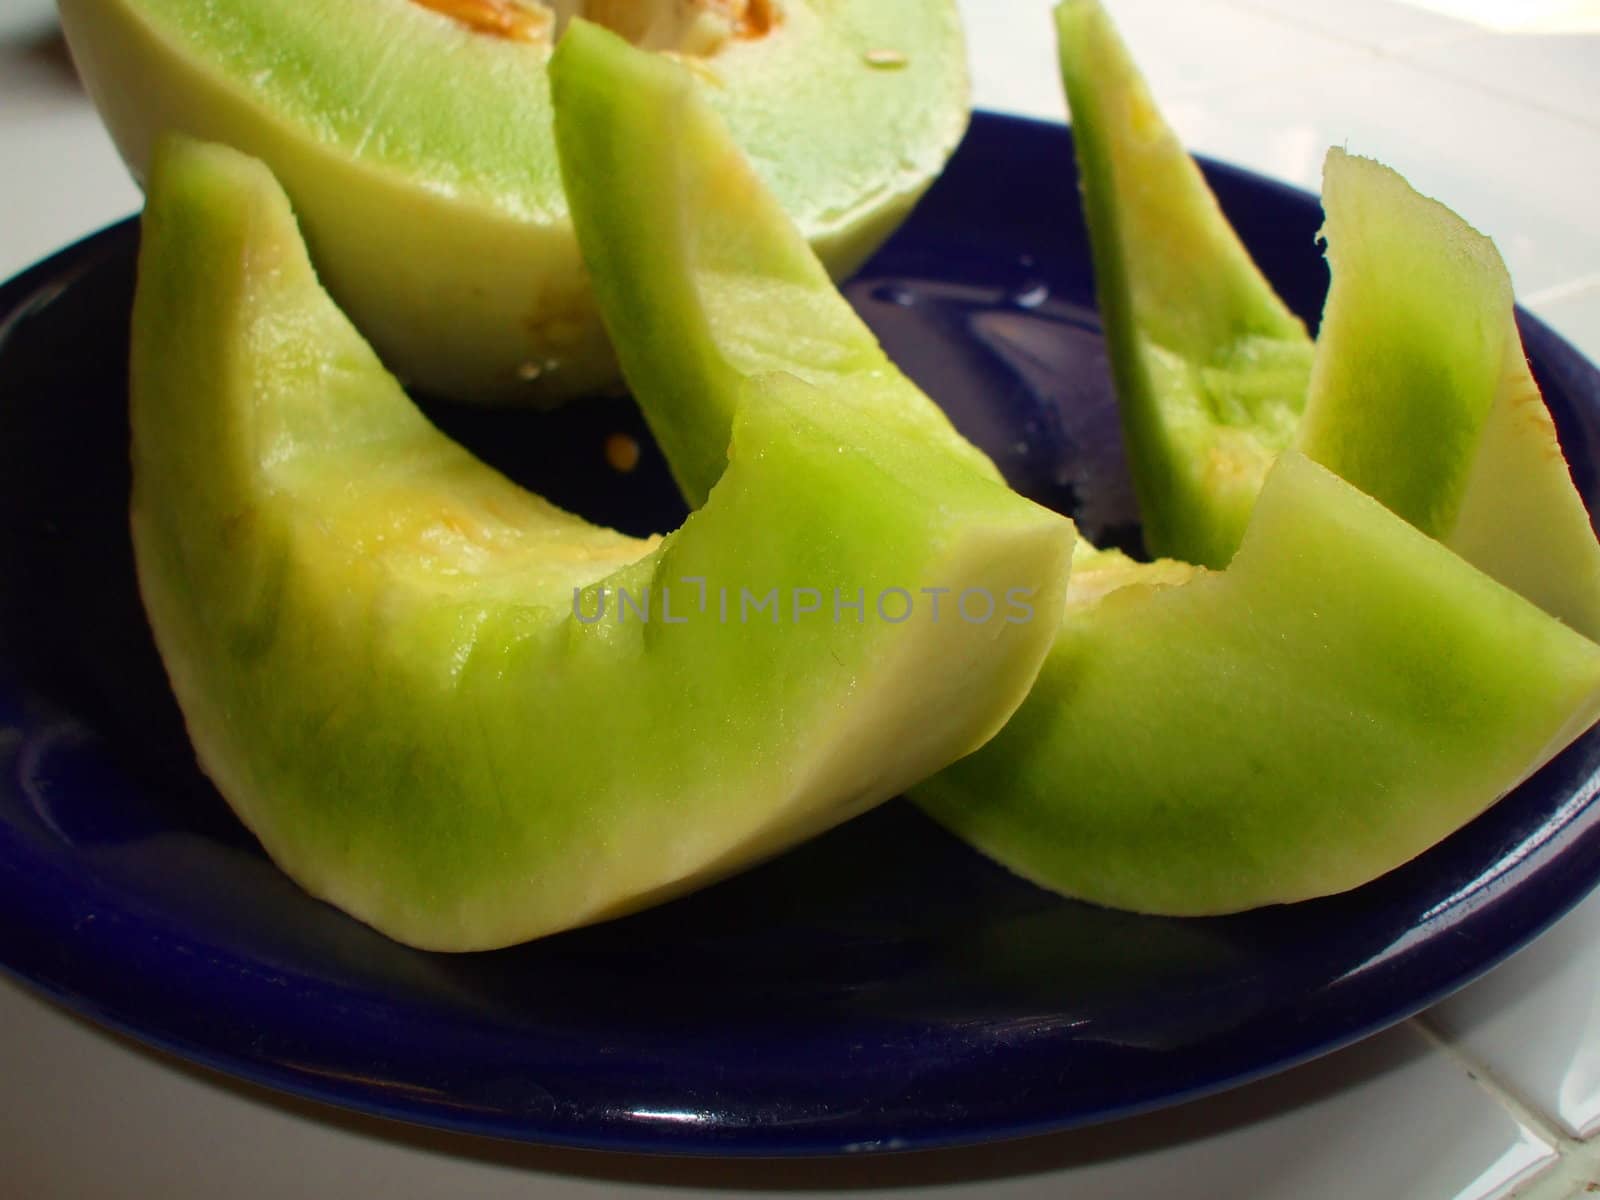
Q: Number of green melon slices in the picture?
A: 3